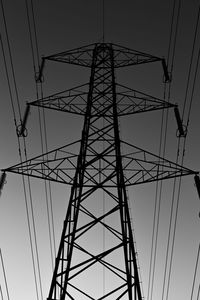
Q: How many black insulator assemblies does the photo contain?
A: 6